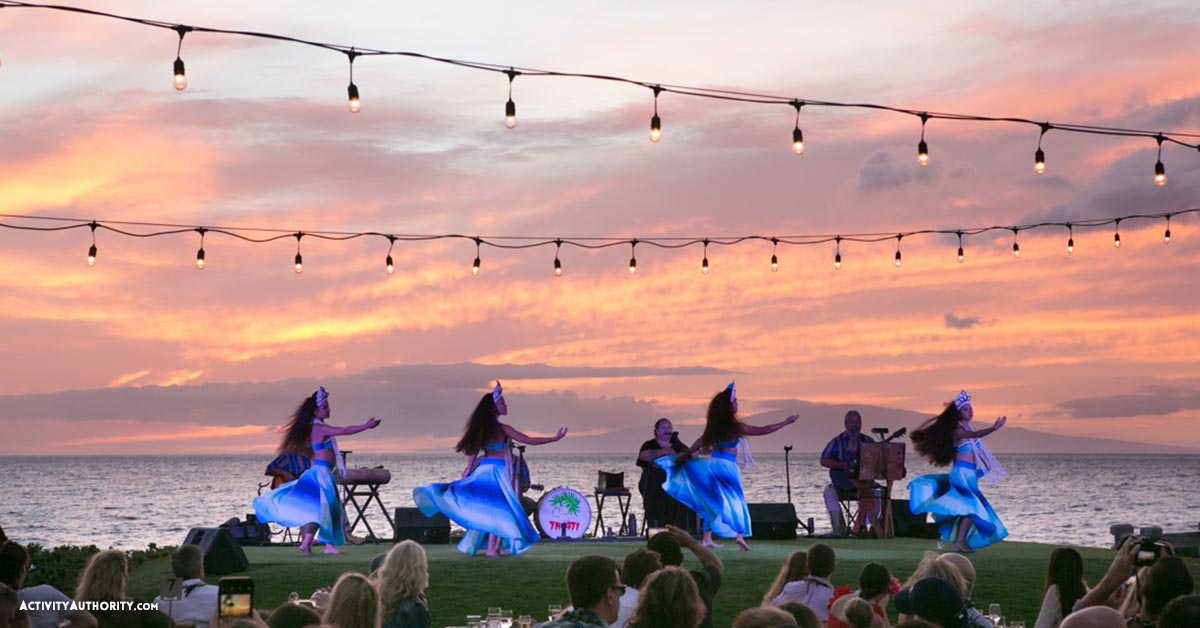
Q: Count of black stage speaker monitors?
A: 4